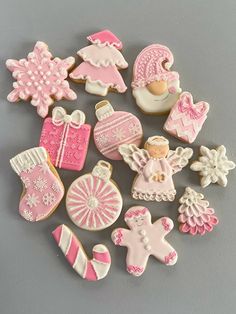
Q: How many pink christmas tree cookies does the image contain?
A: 2